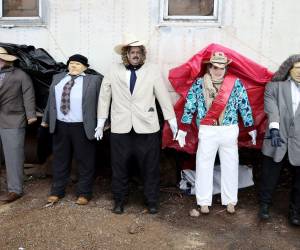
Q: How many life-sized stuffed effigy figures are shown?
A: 5